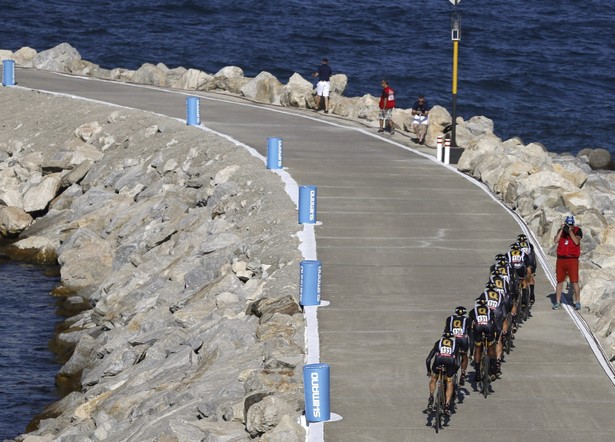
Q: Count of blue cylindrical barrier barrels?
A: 6